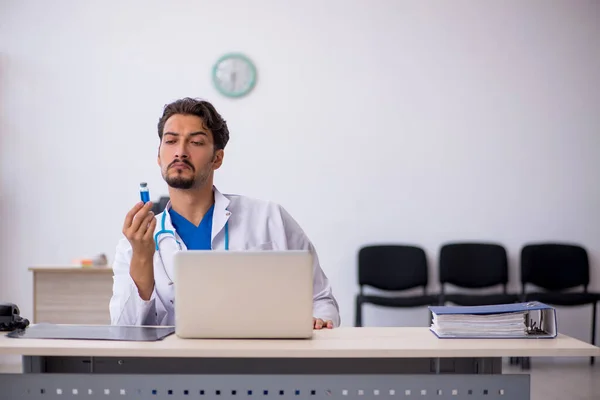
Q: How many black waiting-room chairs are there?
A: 3